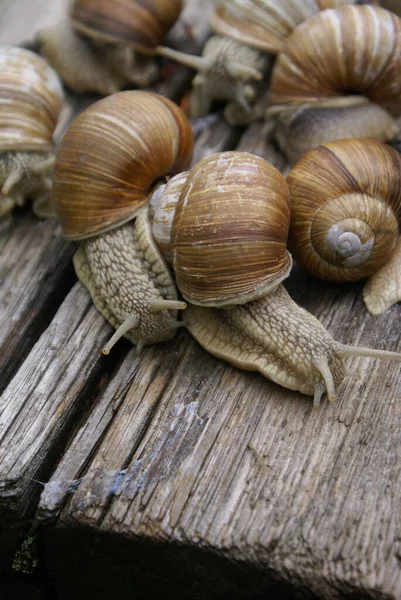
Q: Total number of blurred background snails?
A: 4